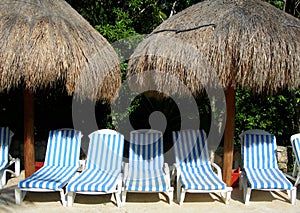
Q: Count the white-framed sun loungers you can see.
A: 7